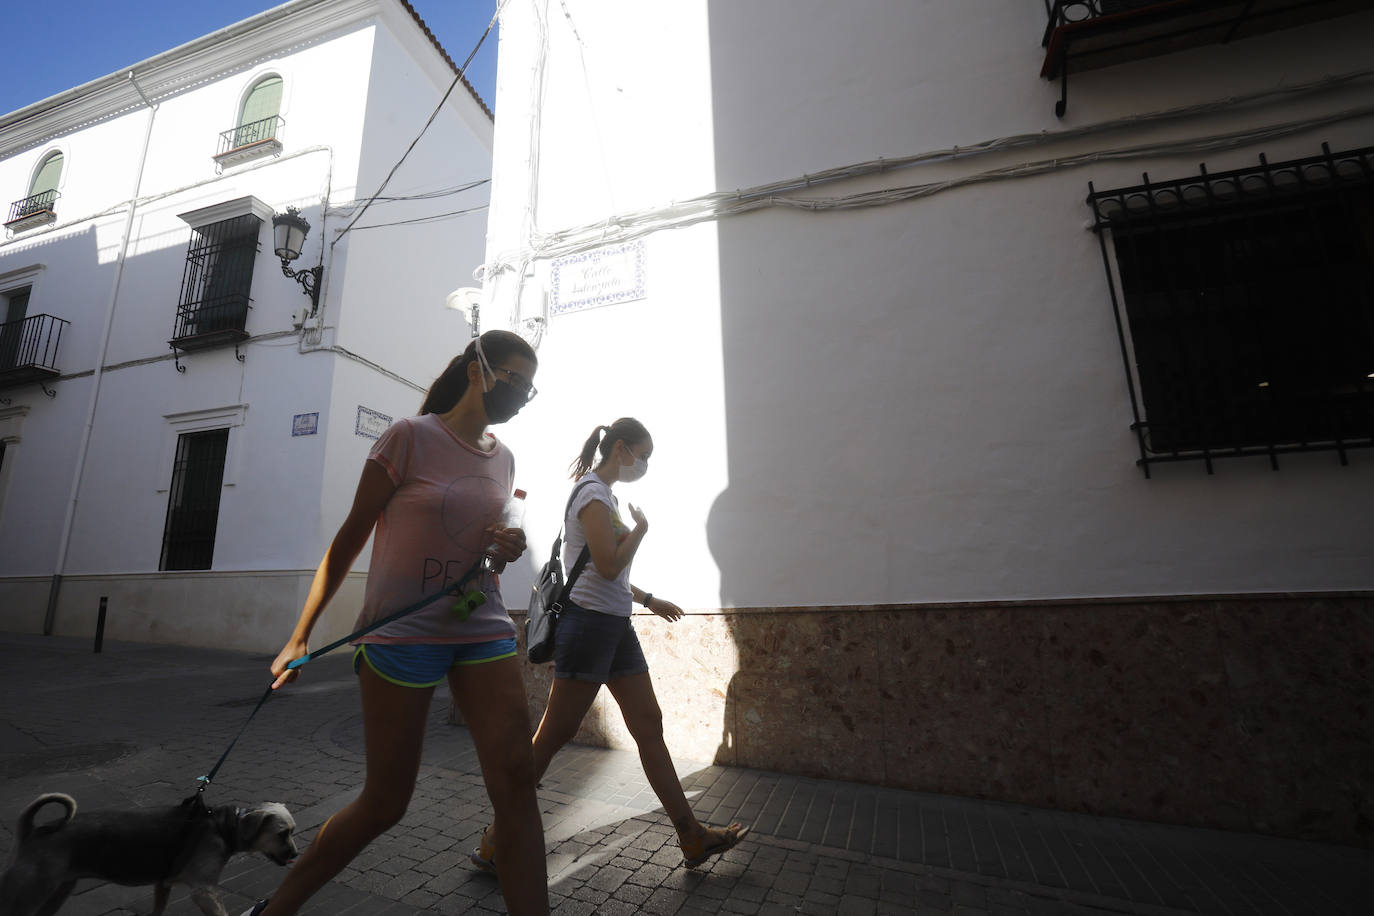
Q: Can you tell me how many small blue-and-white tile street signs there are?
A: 3